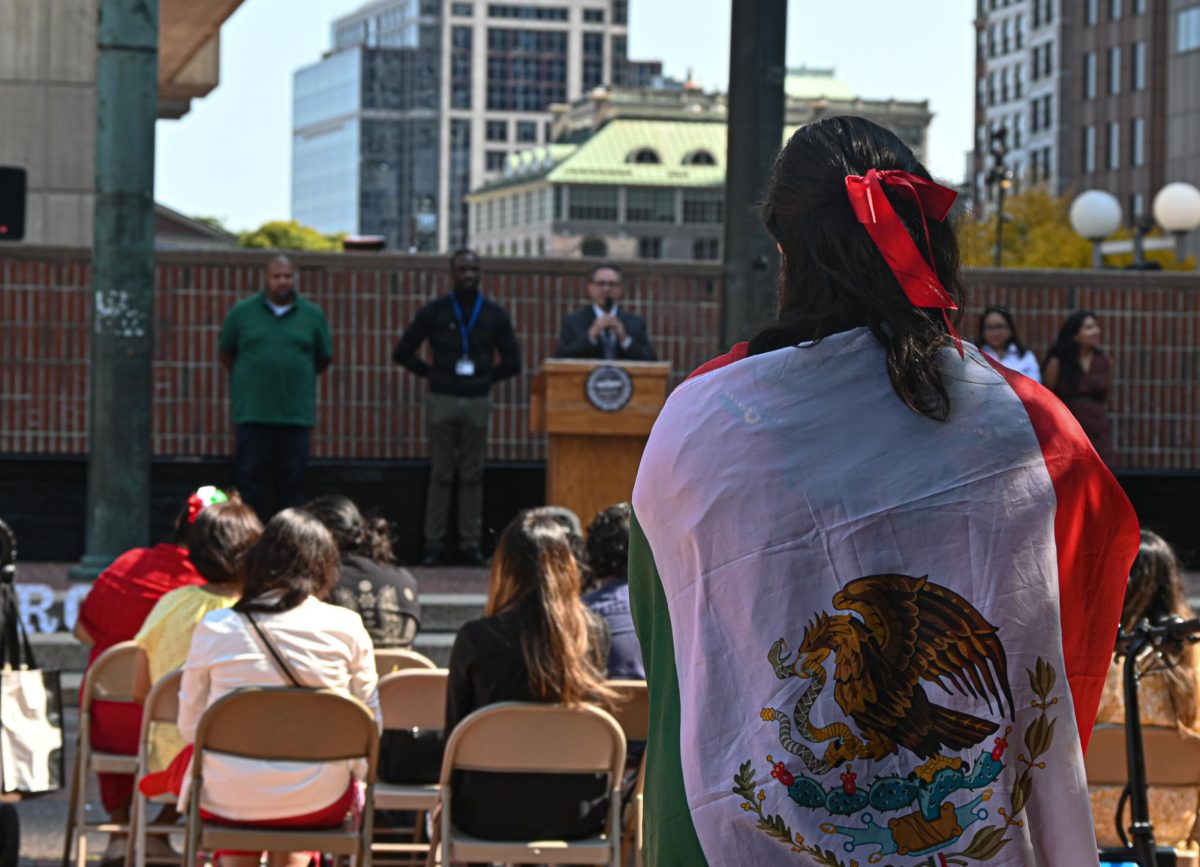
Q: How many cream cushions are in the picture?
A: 0